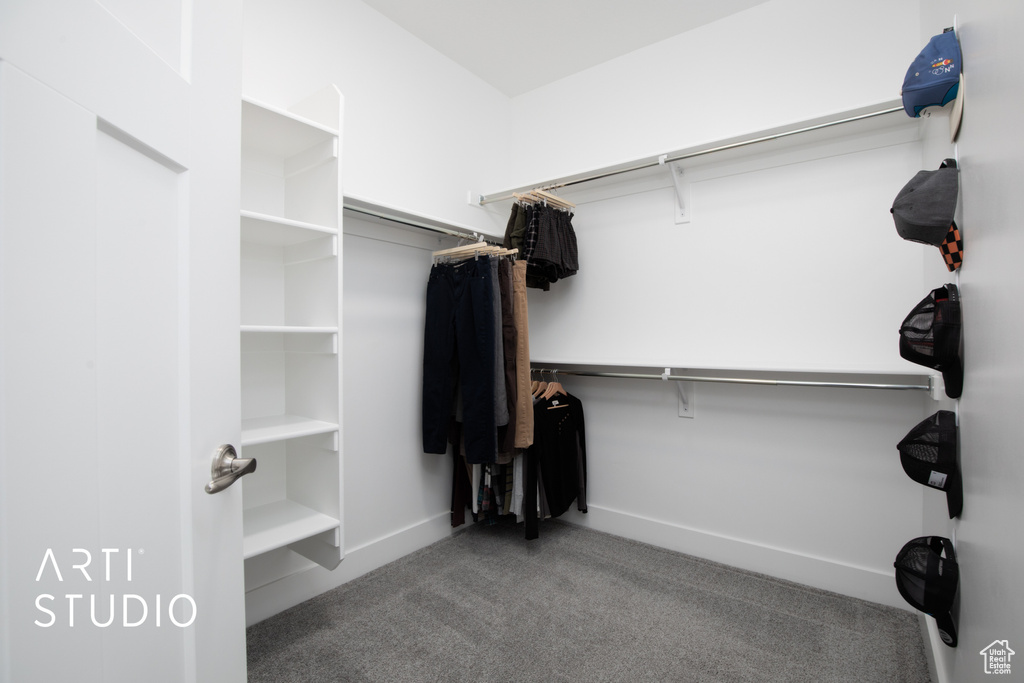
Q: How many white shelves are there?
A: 8